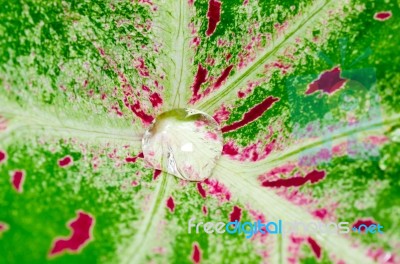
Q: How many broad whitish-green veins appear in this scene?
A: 6